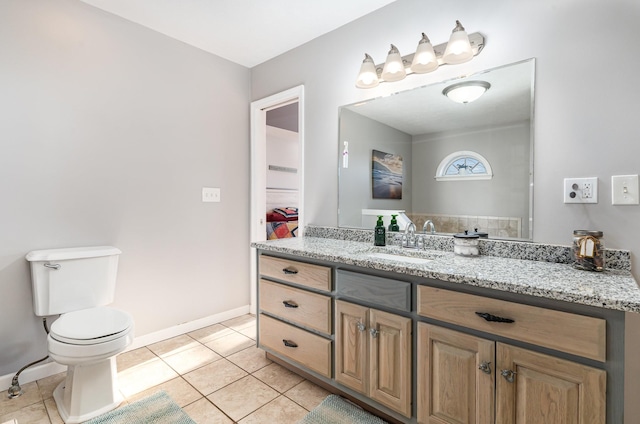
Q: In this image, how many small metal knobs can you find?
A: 4